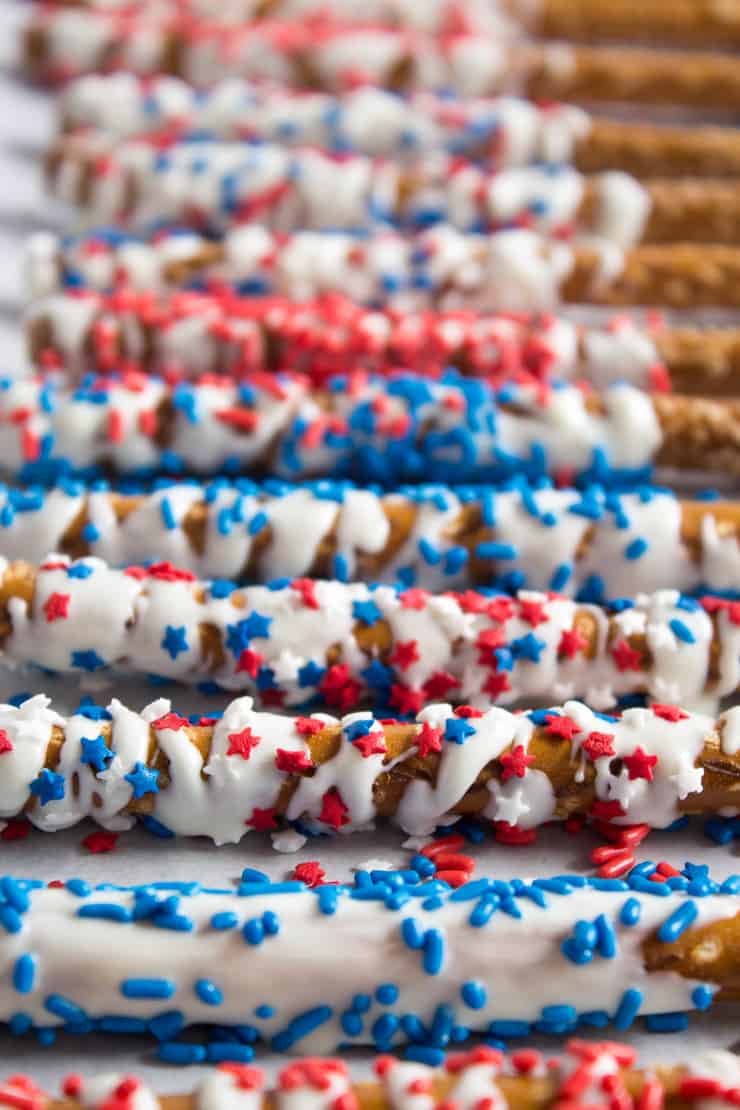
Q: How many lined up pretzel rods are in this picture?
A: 12